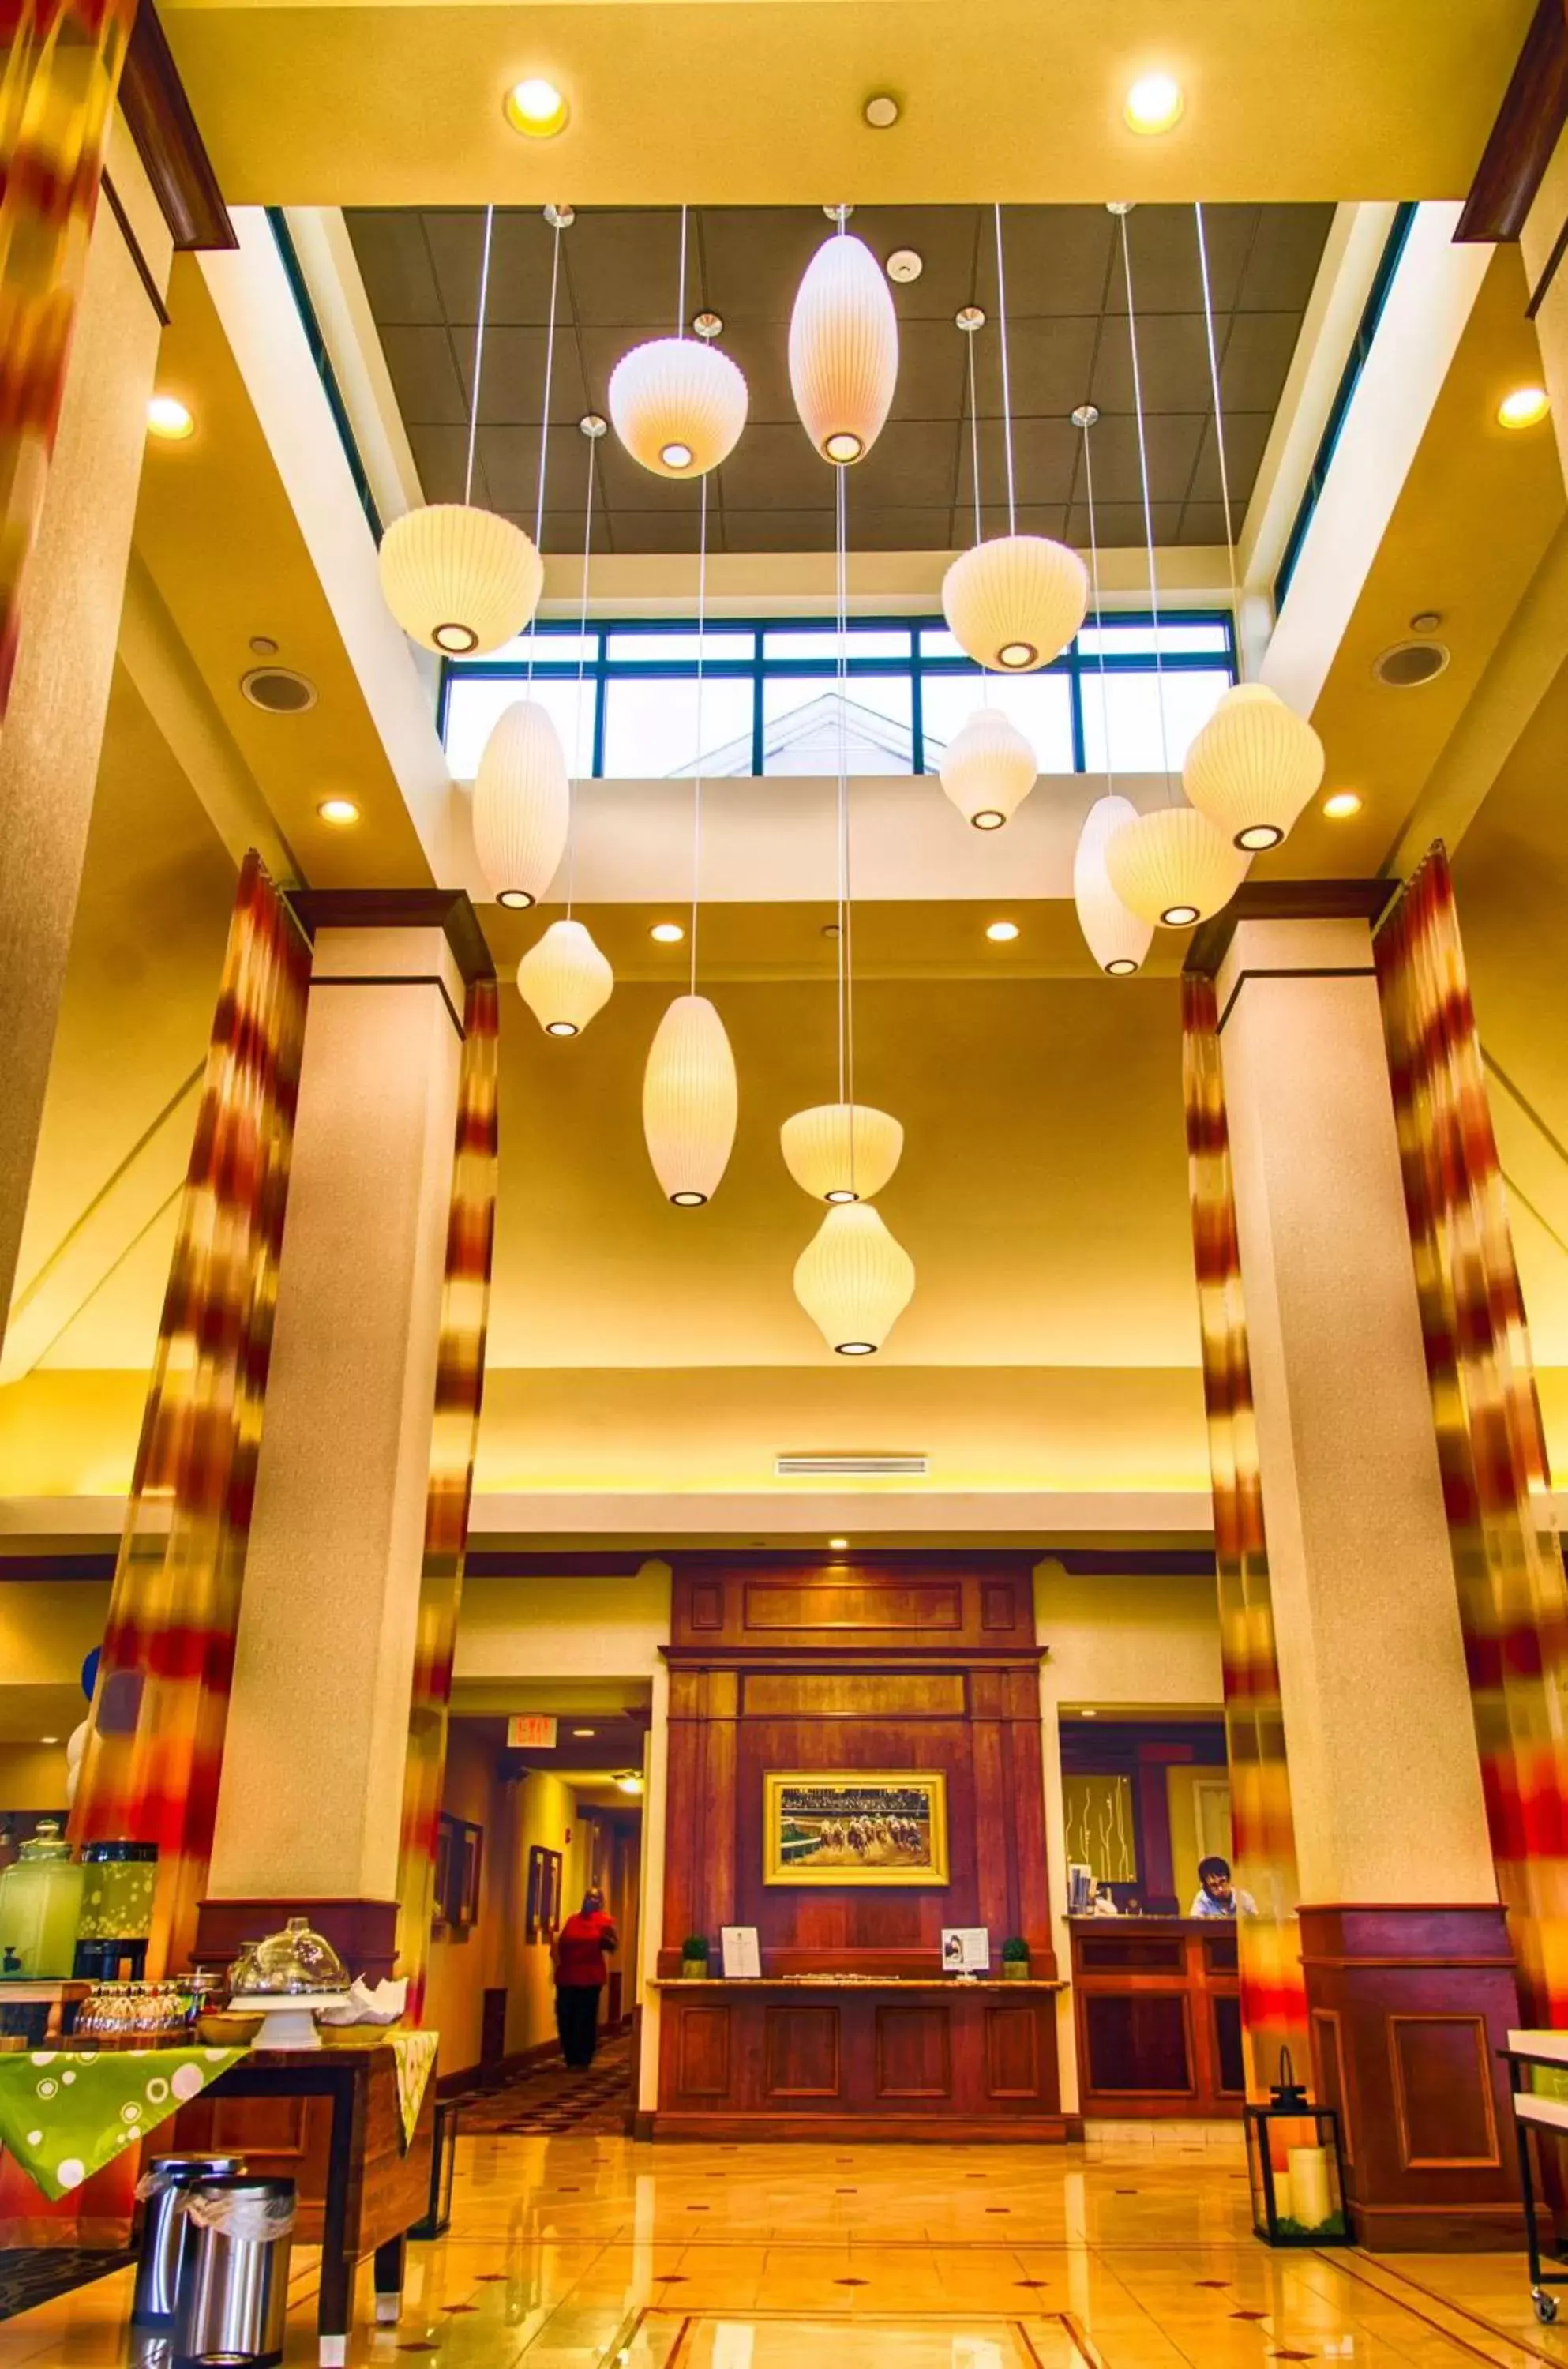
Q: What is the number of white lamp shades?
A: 13